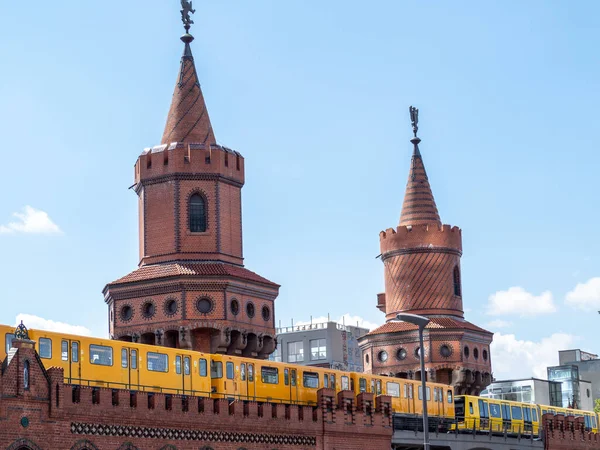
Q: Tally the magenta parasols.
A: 0